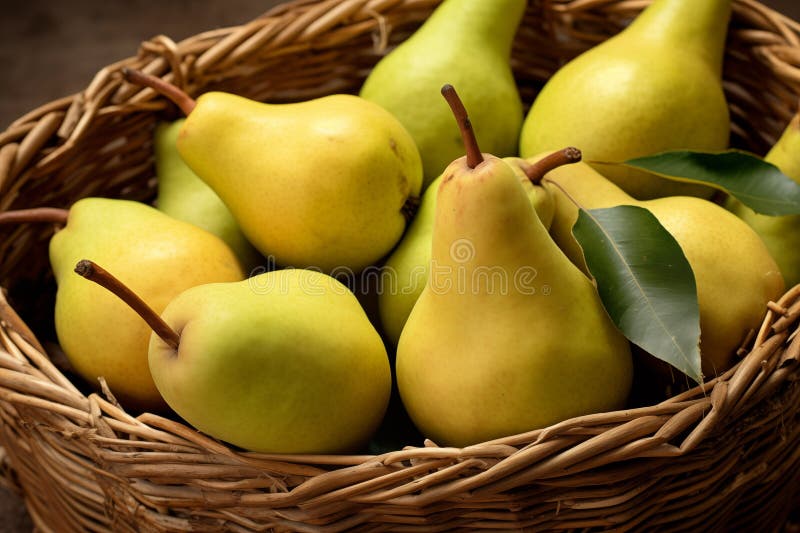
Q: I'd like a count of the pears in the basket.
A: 10